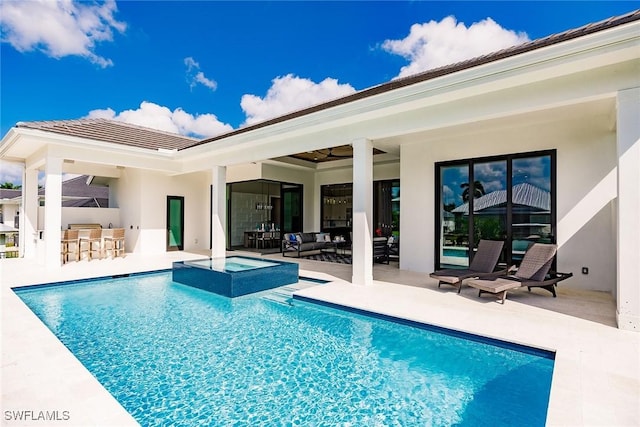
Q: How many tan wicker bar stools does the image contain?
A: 3